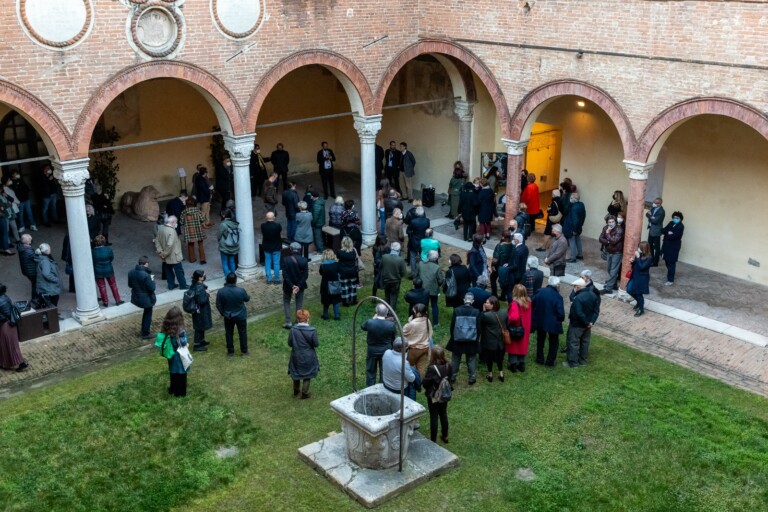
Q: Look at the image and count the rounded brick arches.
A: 6